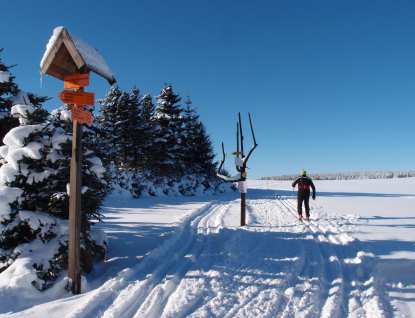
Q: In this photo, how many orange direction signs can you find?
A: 3